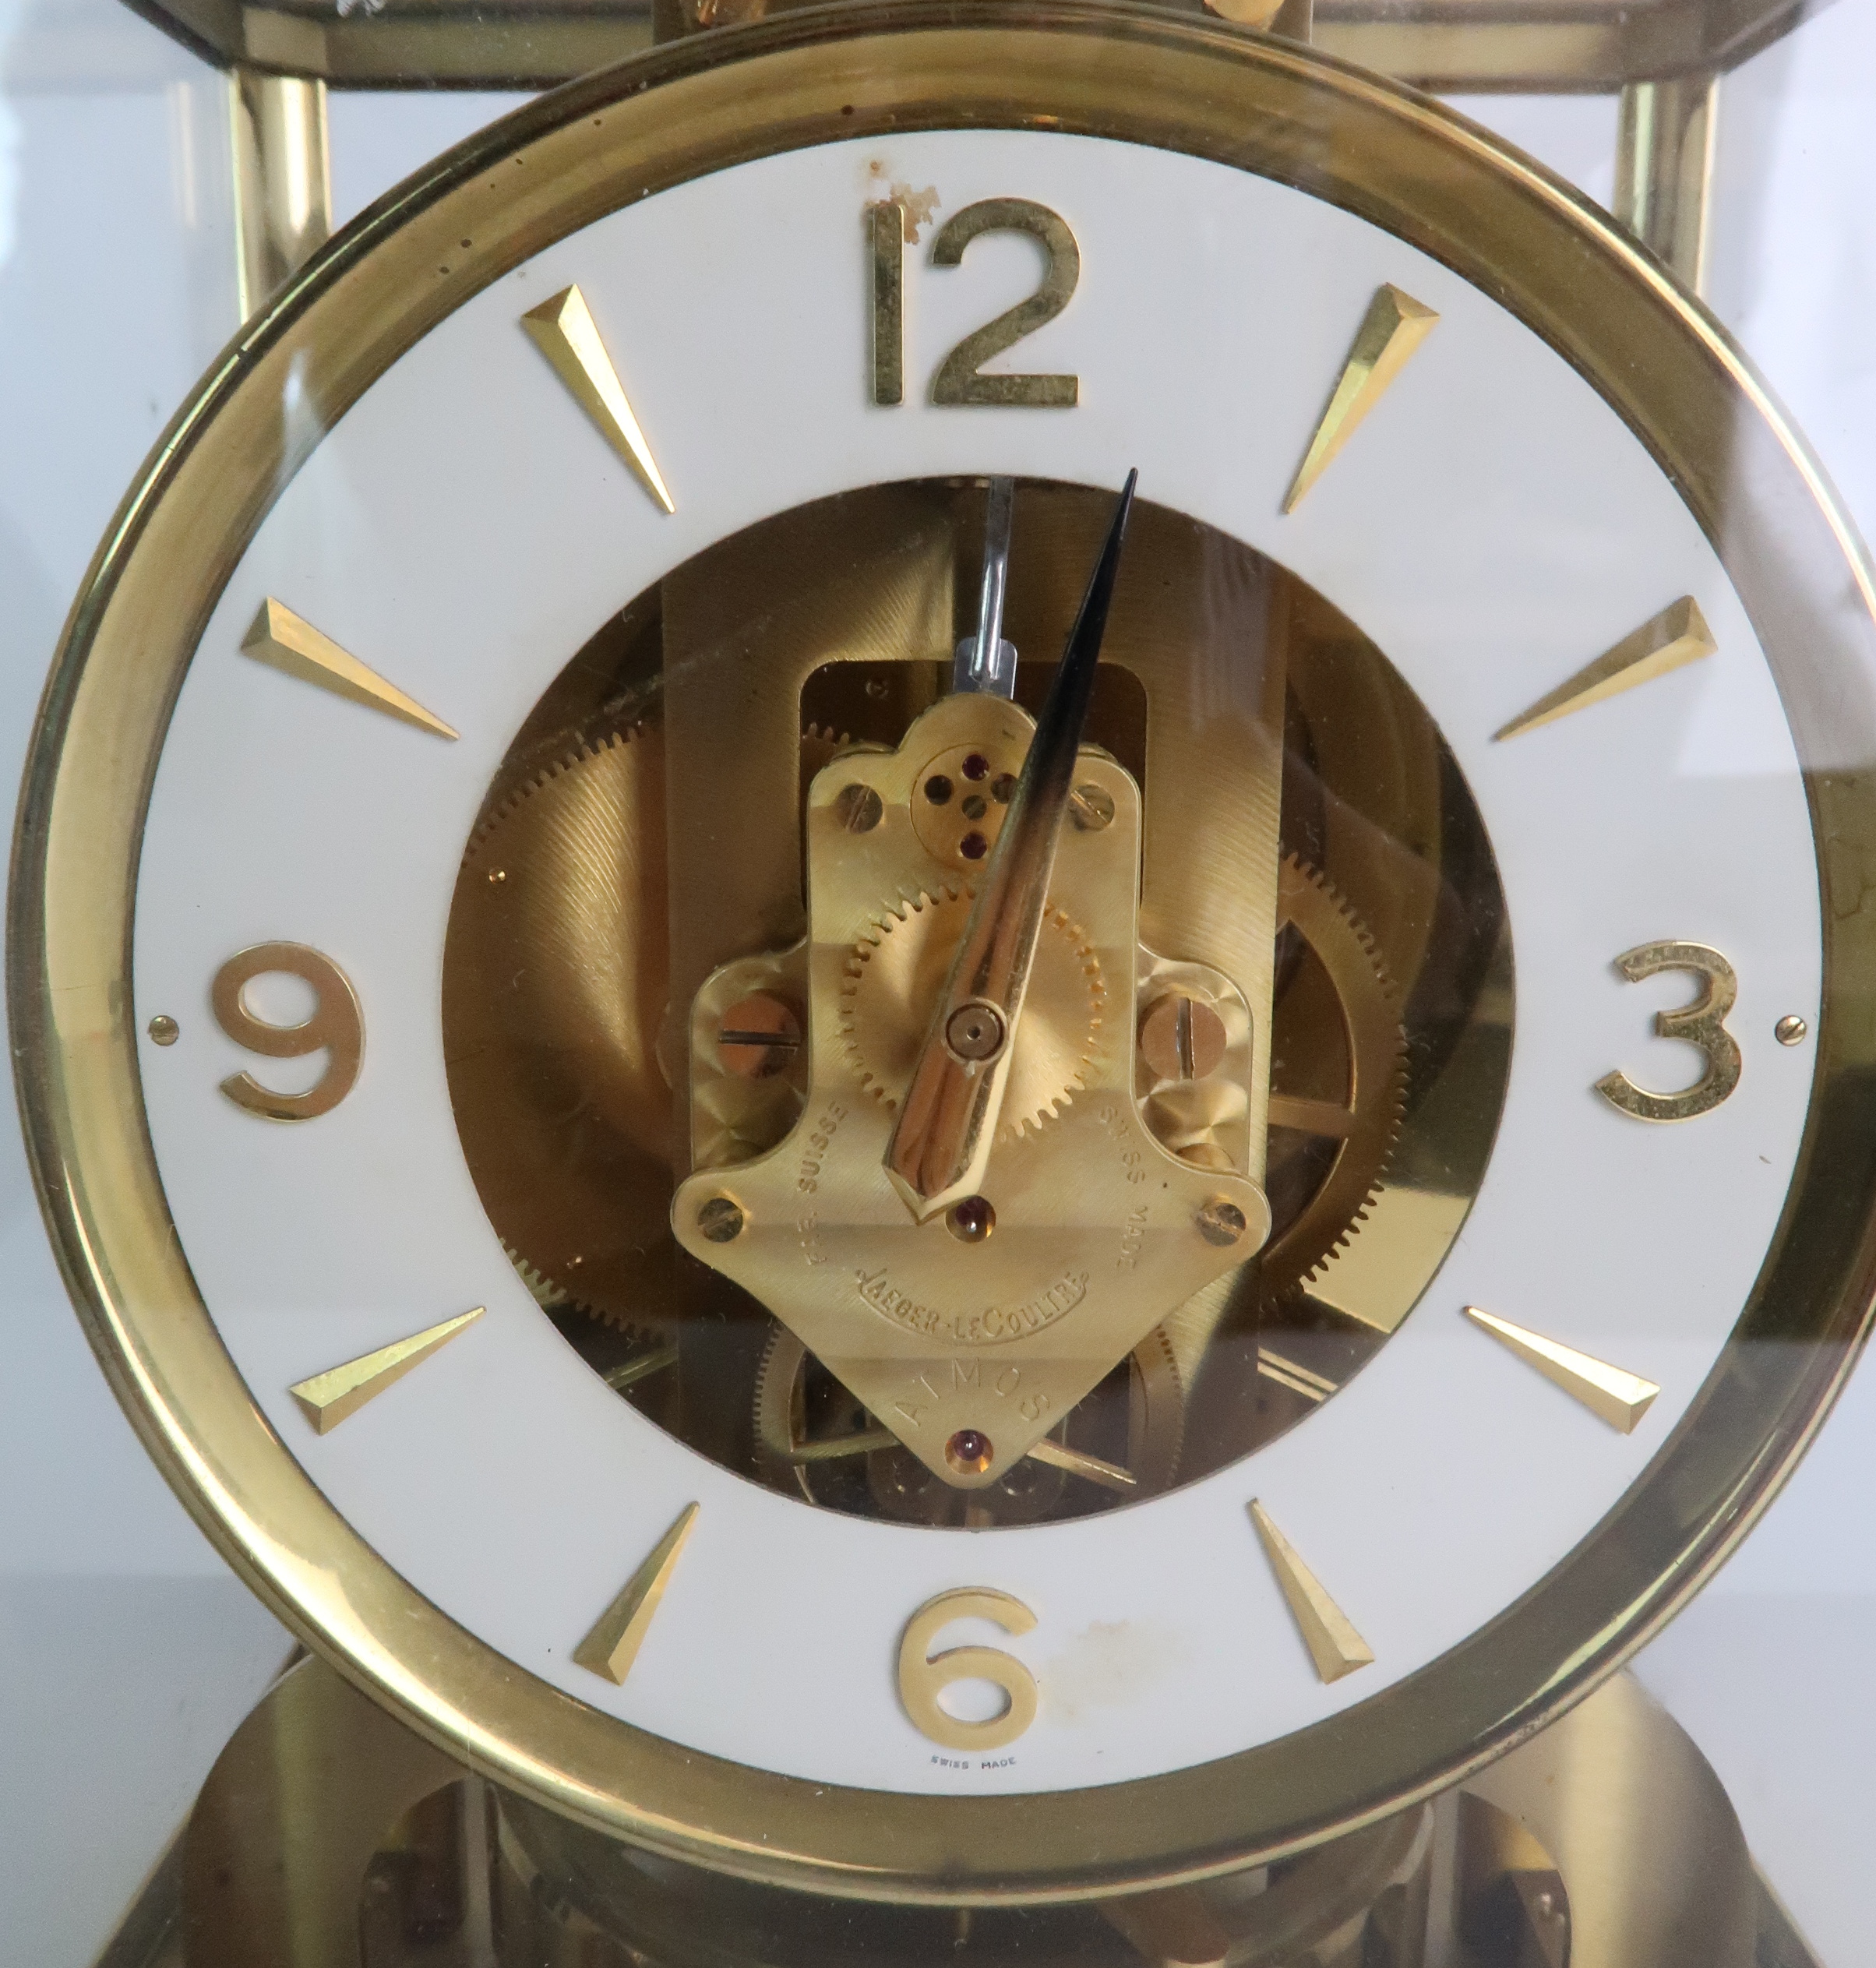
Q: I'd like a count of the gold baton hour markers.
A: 8